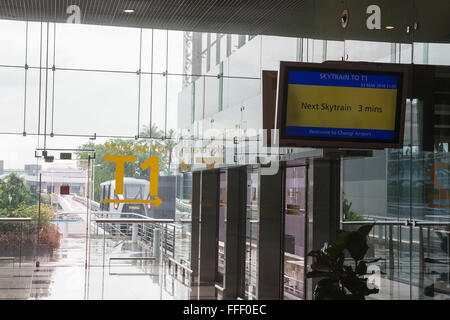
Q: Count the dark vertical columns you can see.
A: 4